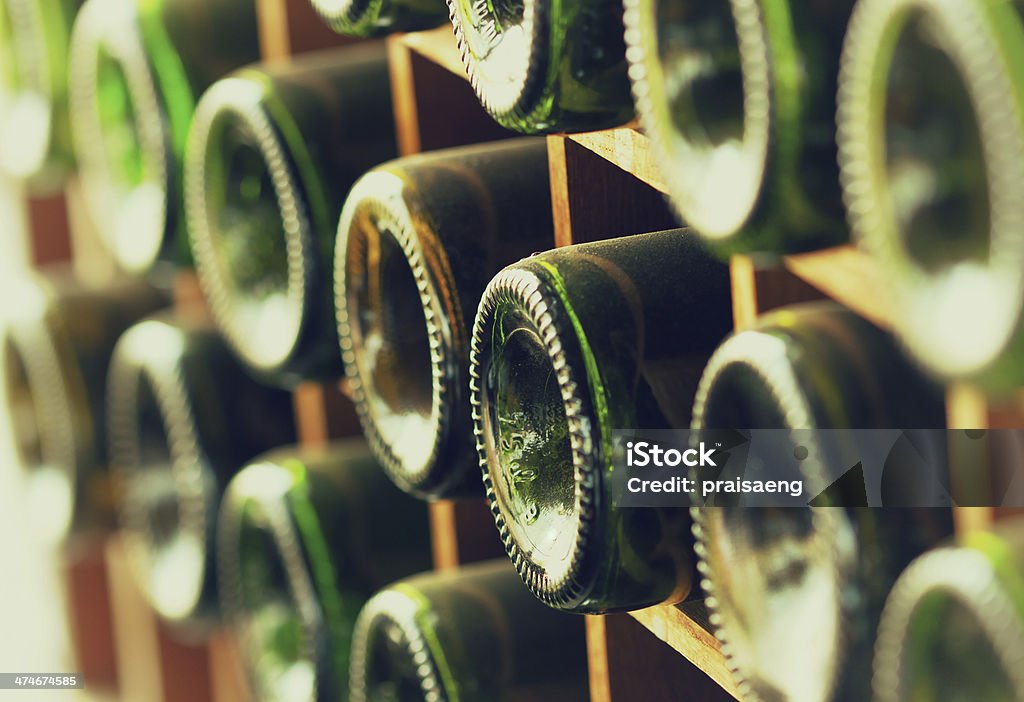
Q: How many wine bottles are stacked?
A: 15